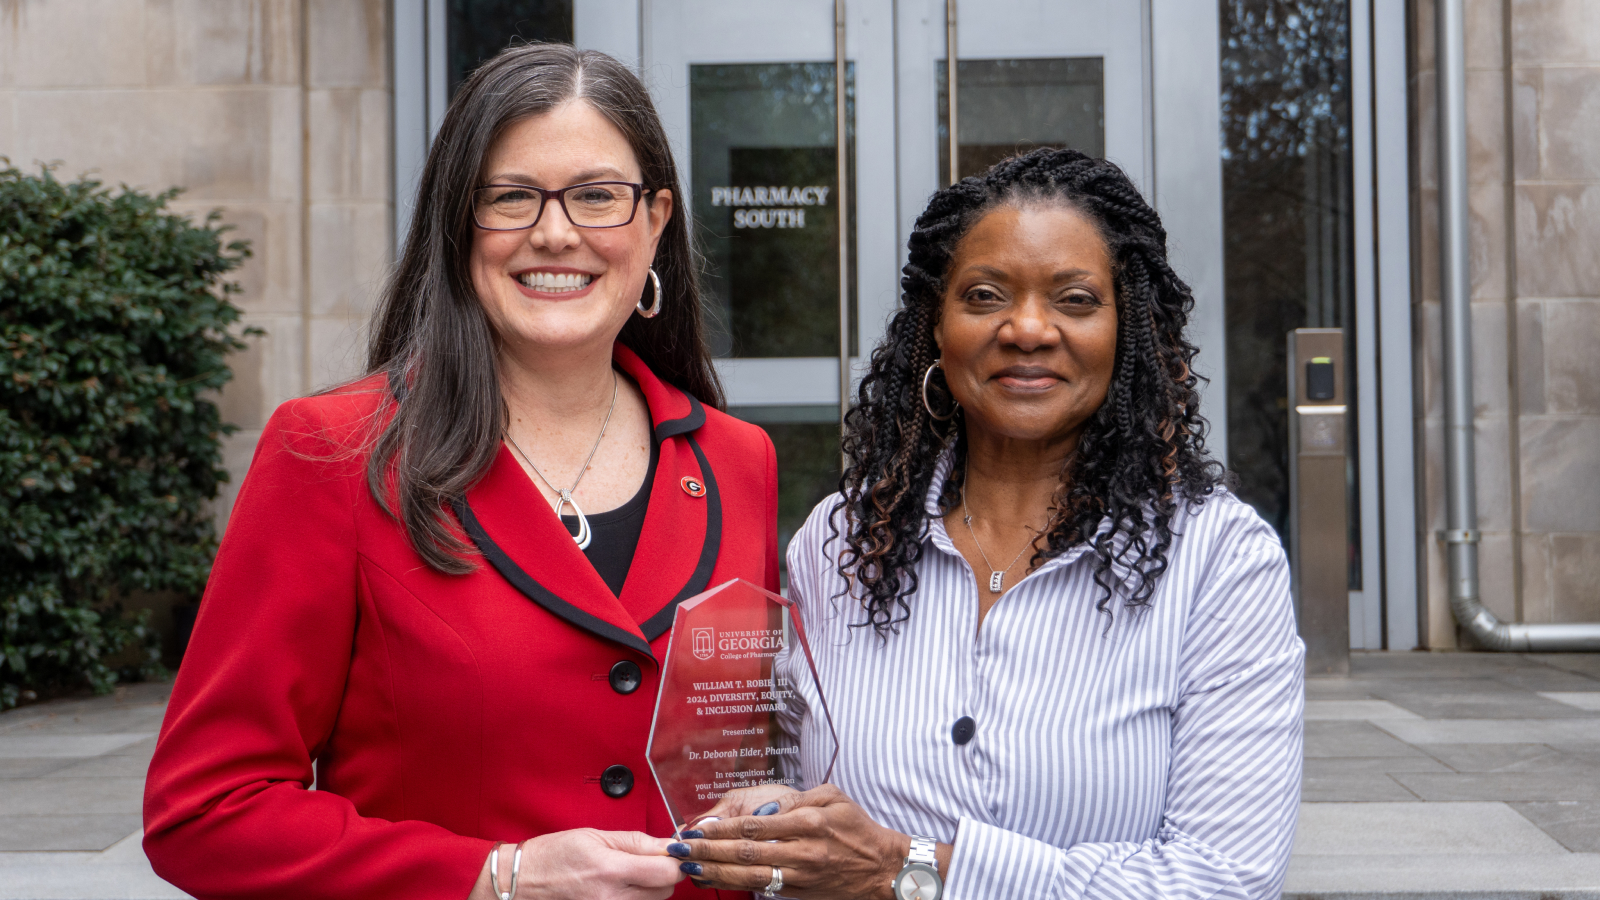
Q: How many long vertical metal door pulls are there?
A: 2